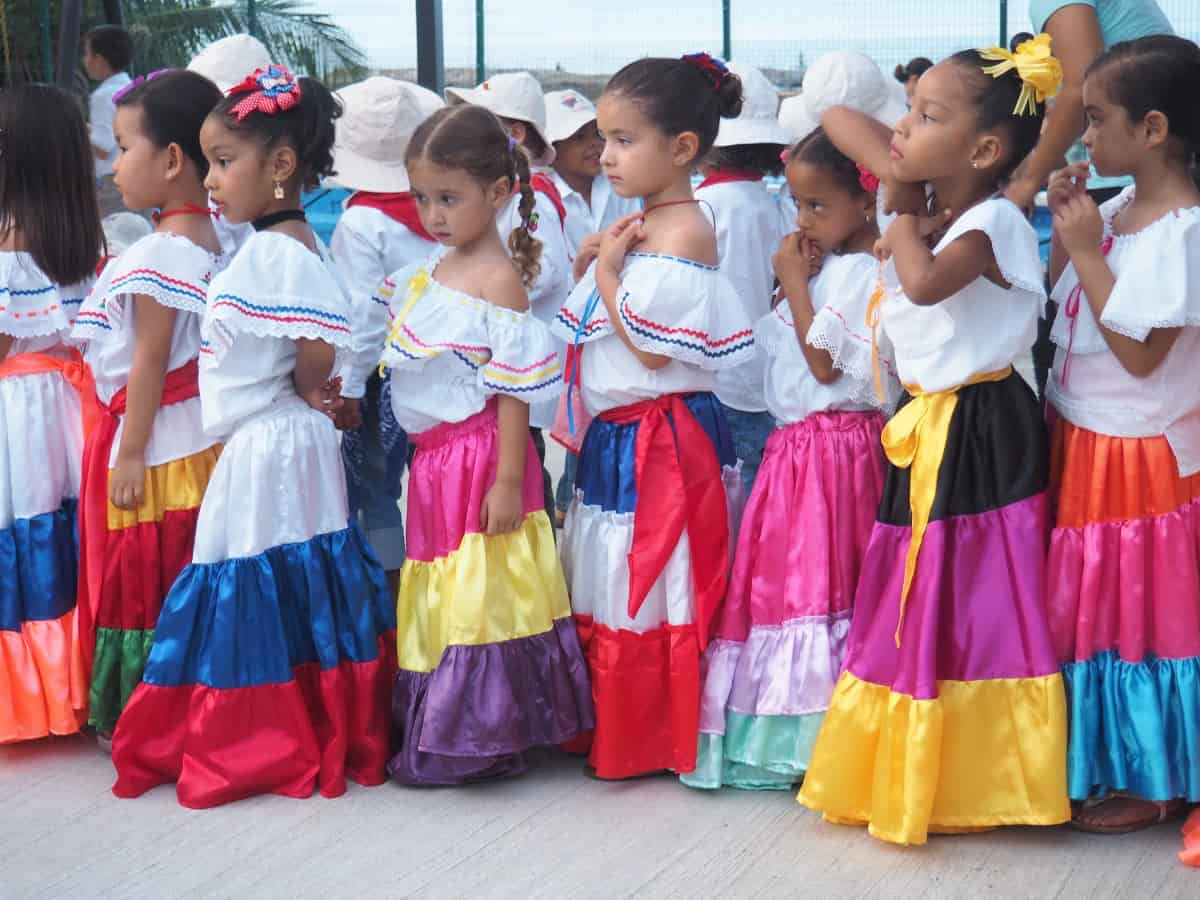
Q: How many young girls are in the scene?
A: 8